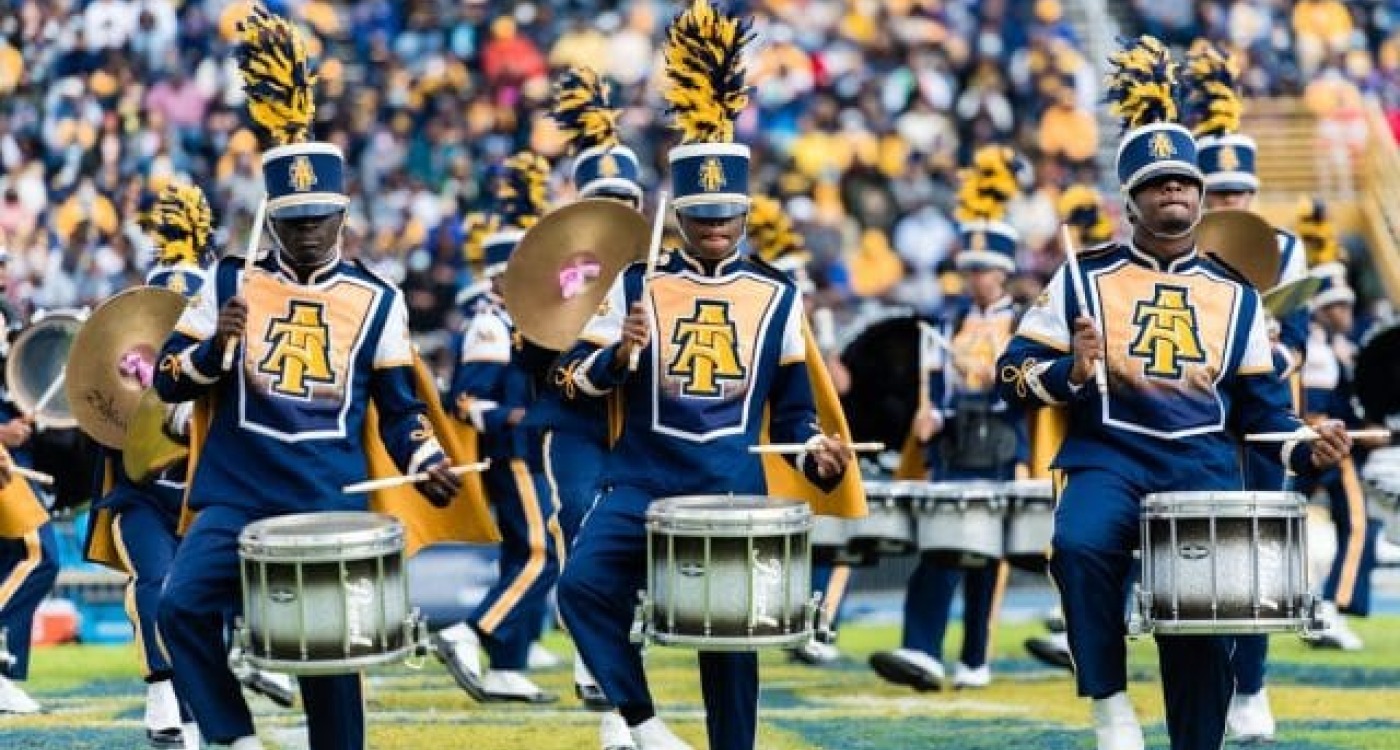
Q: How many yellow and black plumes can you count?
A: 12